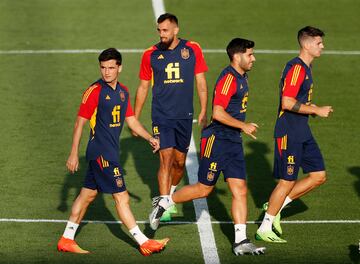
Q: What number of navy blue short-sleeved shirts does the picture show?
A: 4